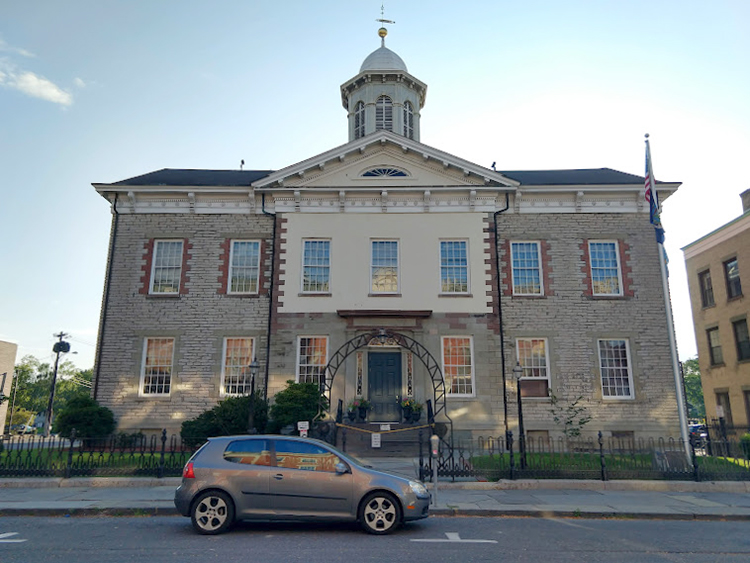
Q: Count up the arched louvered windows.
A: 3